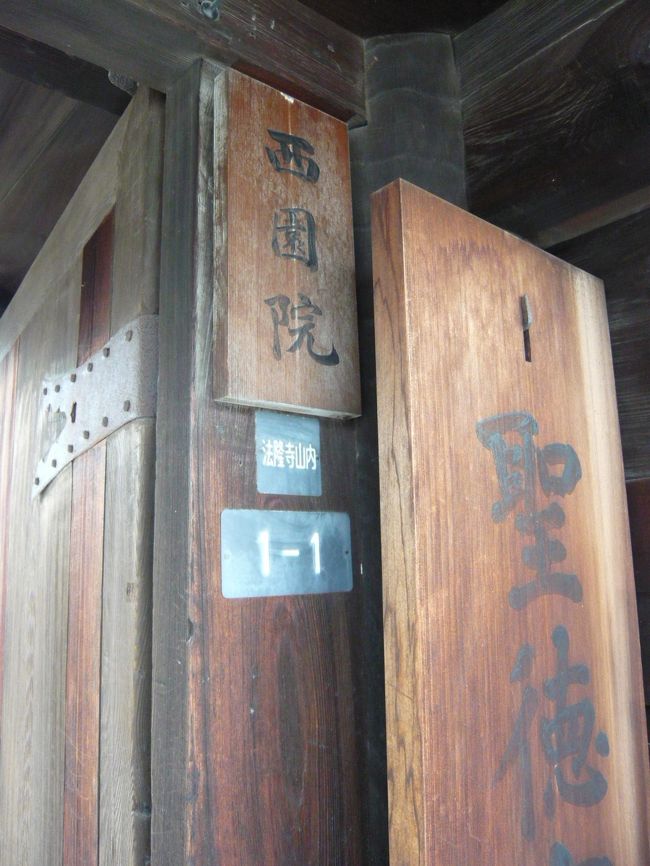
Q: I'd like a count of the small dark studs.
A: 12